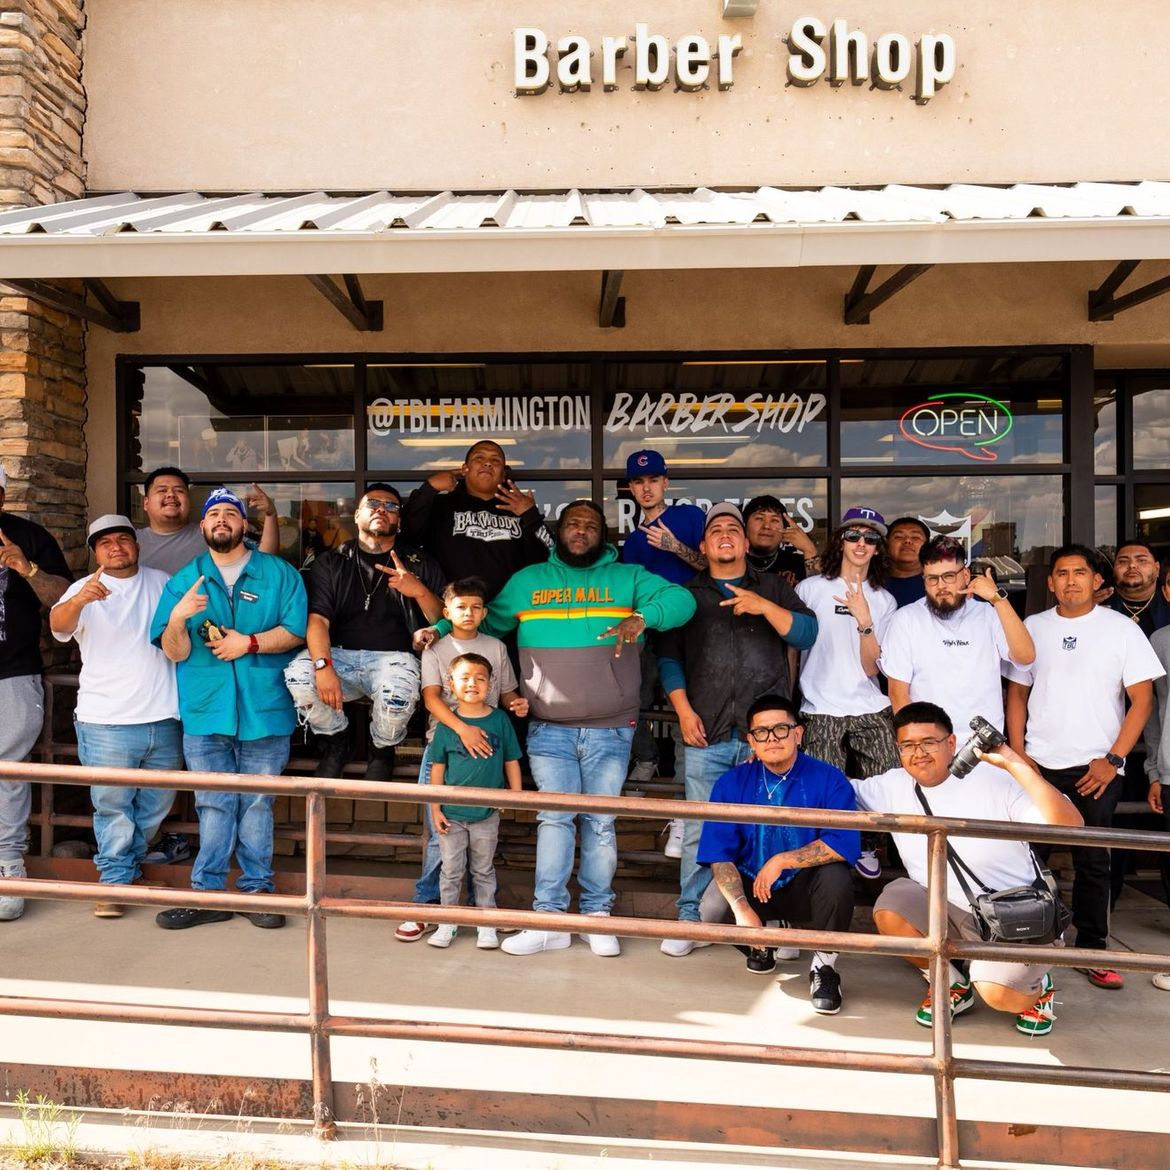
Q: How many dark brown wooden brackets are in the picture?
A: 5